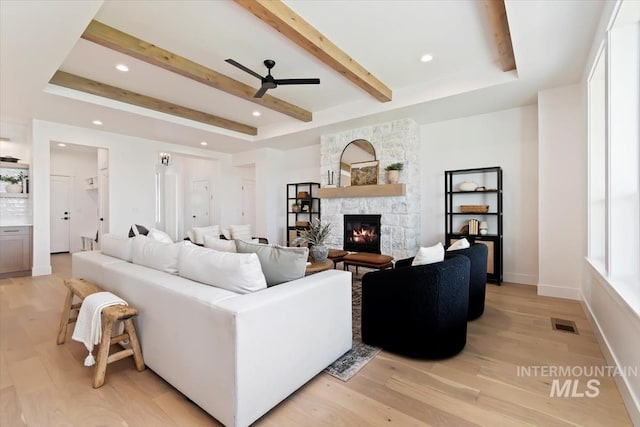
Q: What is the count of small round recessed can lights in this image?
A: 6